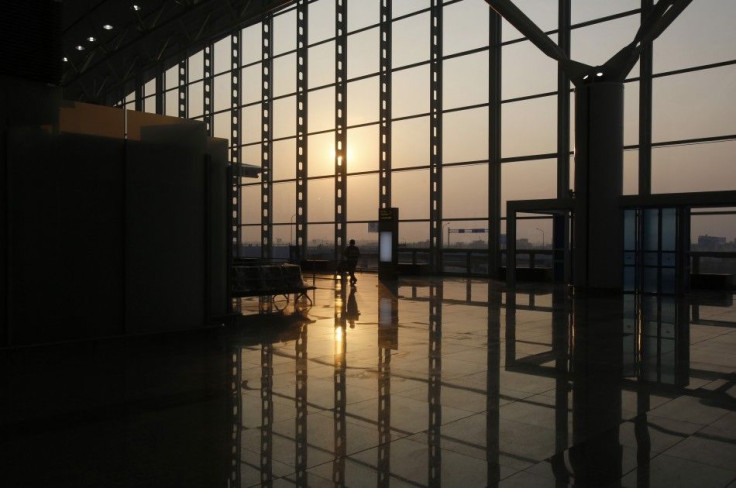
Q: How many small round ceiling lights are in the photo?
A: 5